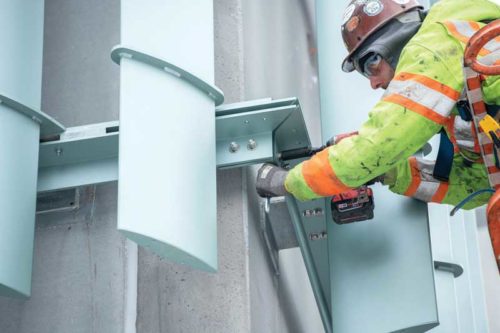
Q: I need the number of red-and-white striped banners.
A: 0